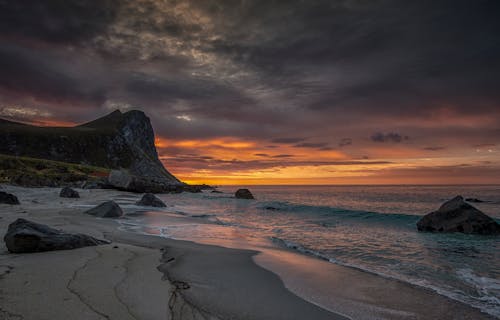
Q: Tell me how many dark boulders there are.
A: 7